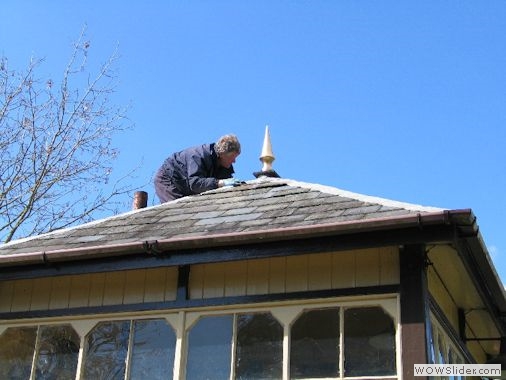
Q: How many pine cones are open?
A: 0